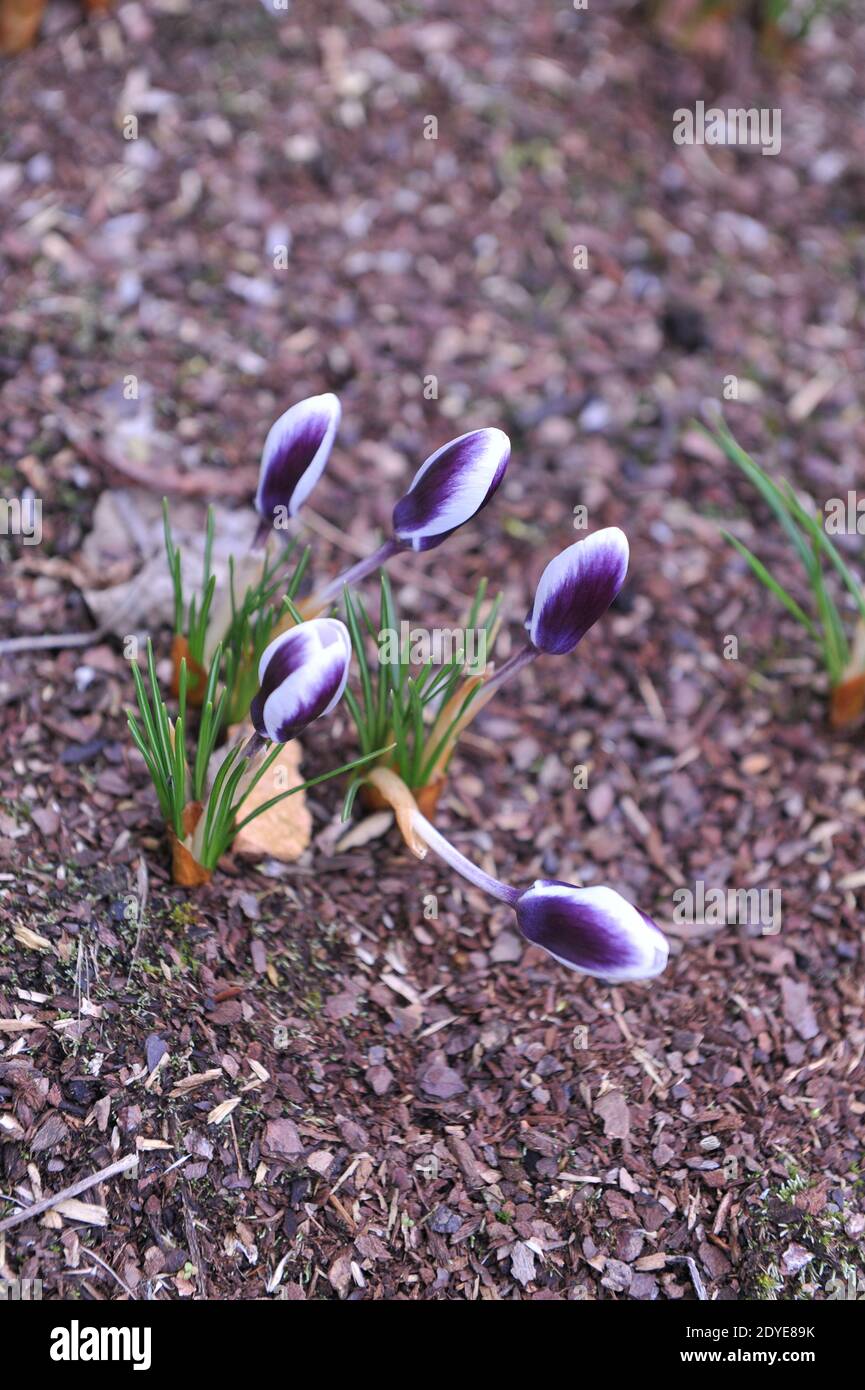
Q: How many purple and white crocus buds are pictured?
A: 5